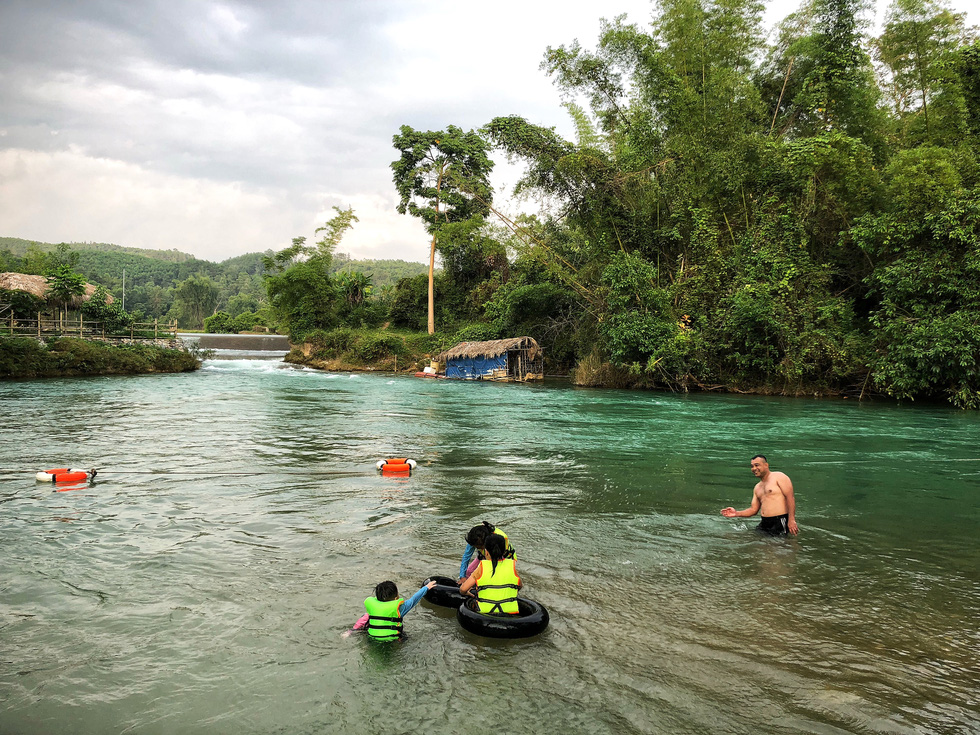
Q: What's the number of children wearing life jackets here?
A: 3